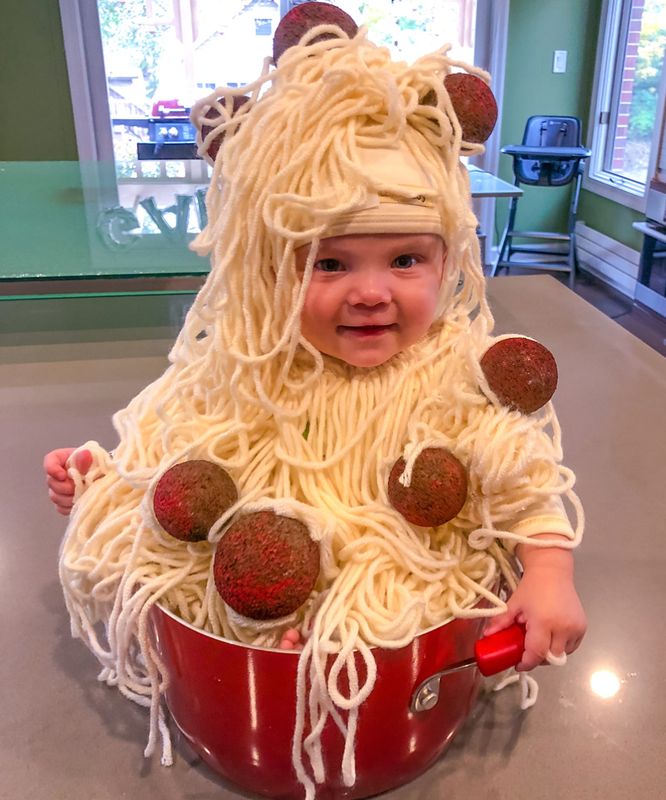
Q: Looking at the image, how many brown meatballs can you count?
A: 7